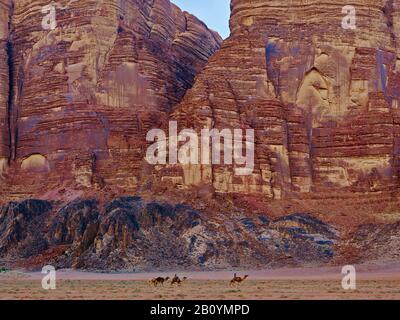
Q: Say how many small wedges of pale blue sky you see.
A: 1